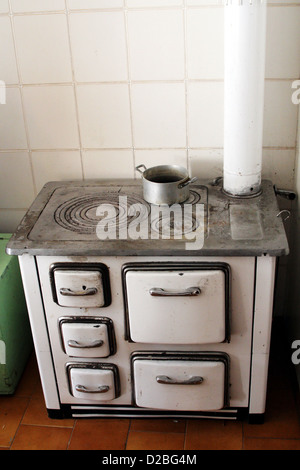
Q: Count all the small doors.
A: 3